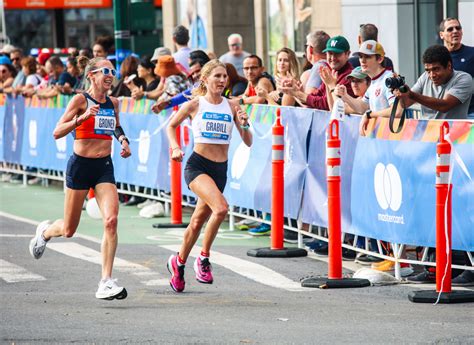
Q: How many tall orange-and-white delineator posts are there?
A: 4